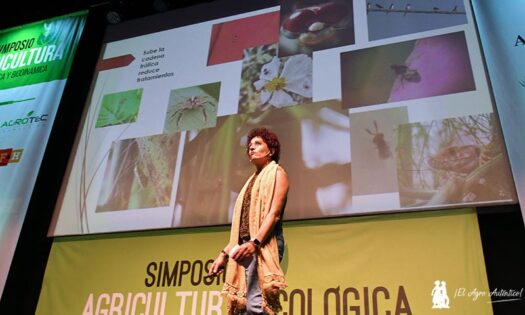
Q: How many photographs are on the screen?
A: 11